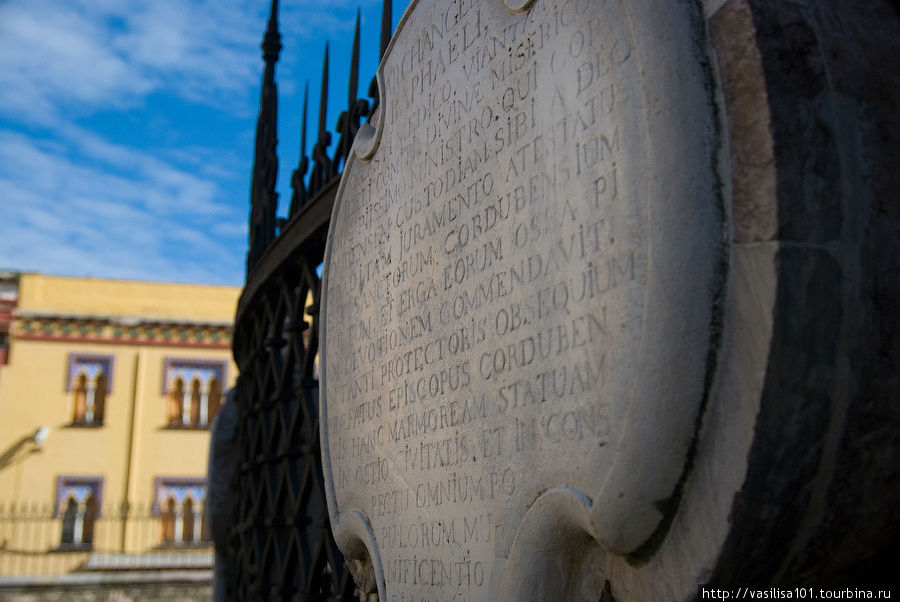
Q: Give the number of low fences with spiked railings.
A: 1